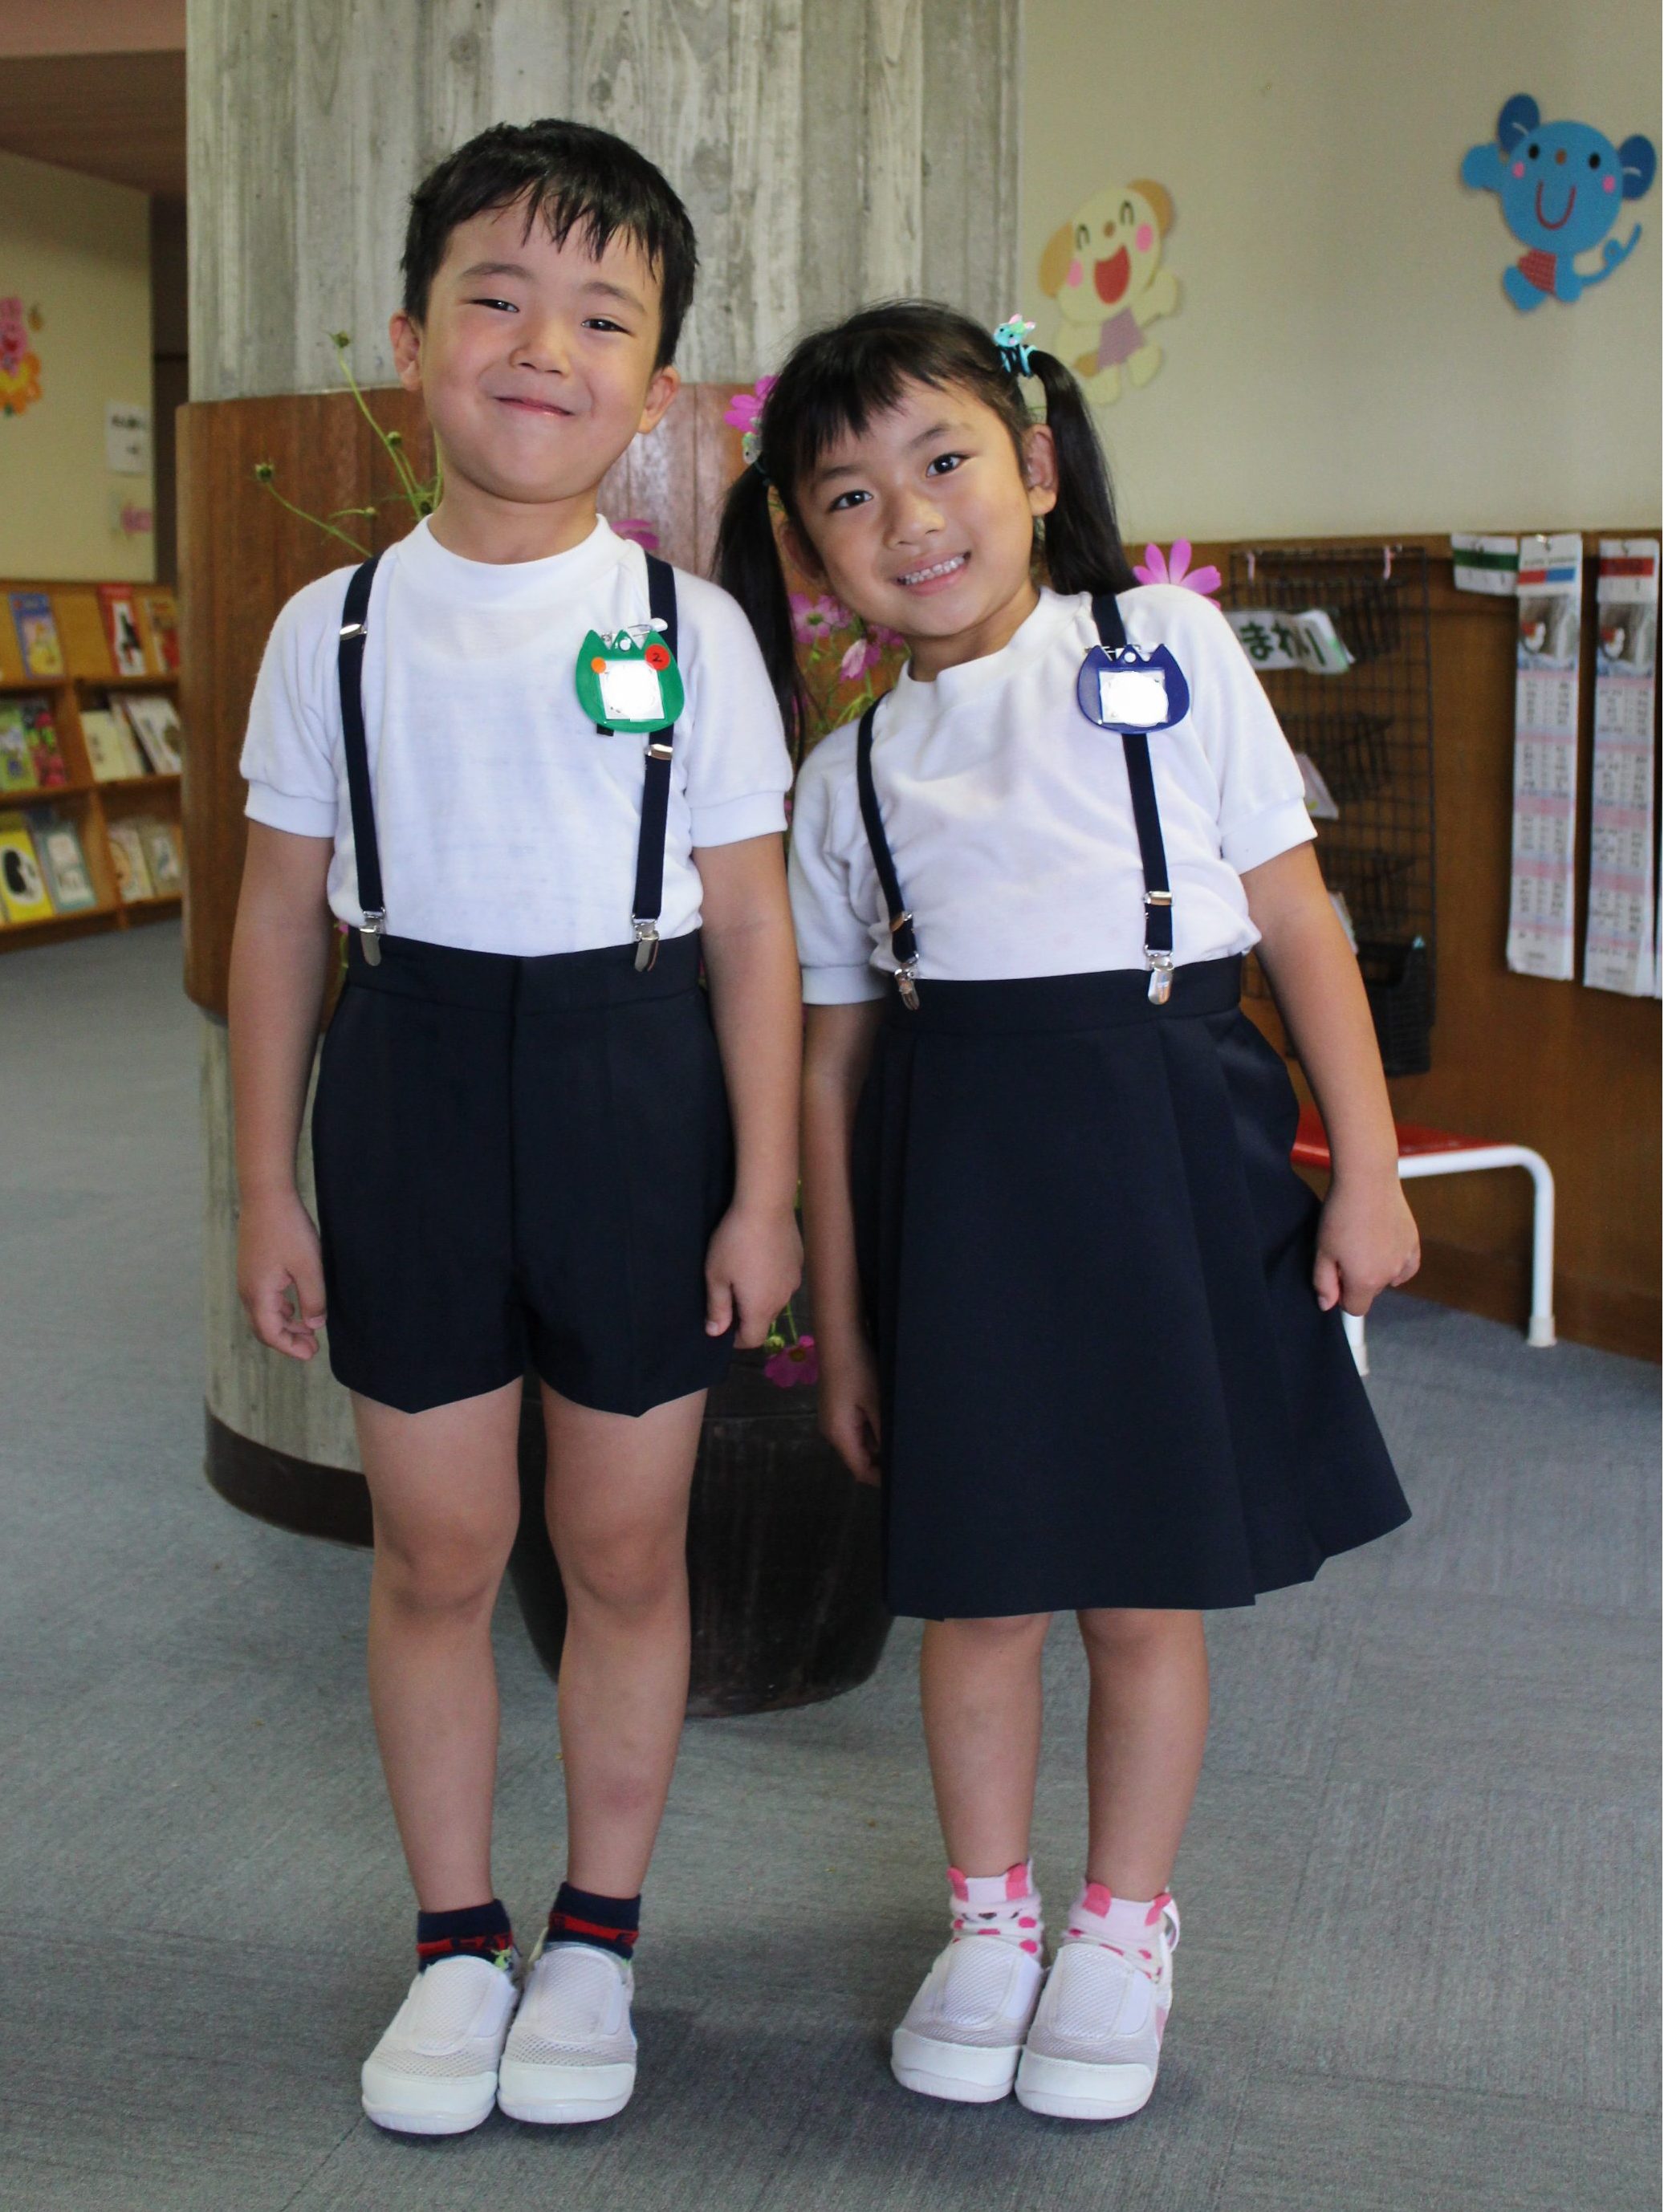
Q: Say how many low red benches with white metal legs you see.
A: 1